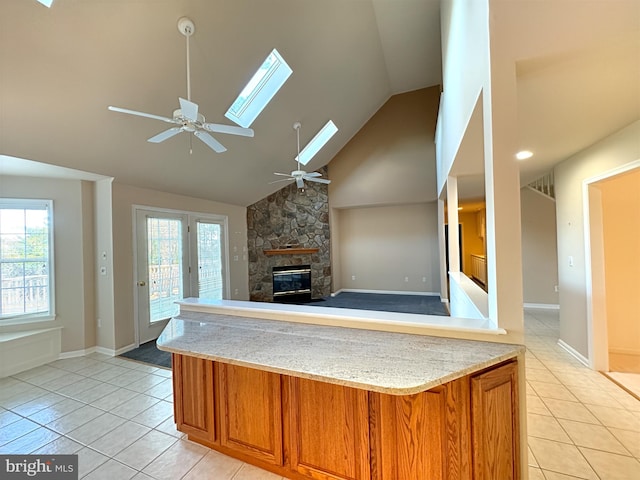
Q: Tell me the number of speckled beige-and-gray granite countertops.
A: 1